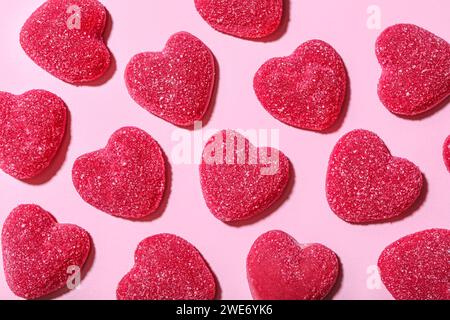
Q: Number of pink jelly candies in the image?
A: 14